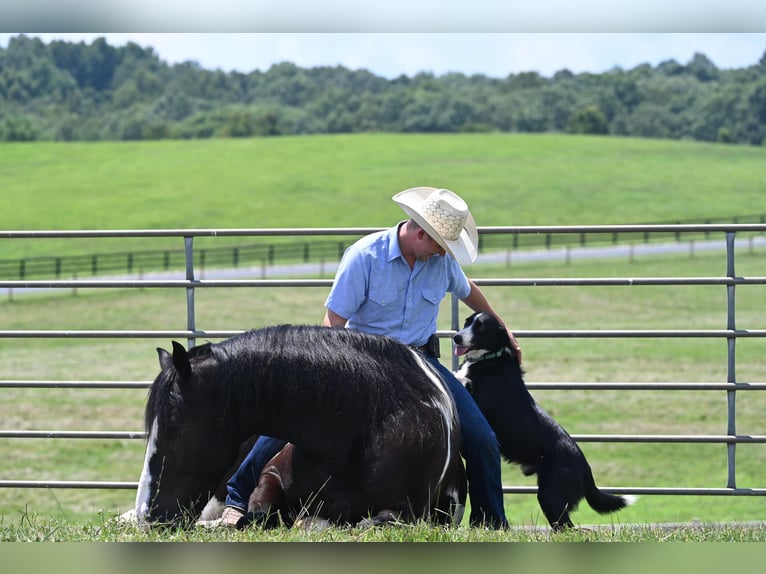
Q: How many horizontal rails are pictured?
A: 6